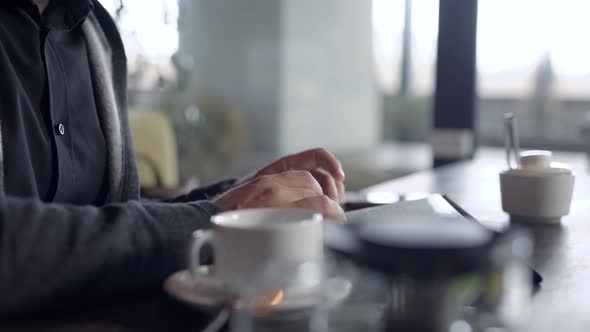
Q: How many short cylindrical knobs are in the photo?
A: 1